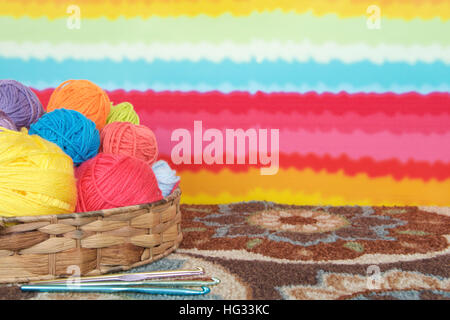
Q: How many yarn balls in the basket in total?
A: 9